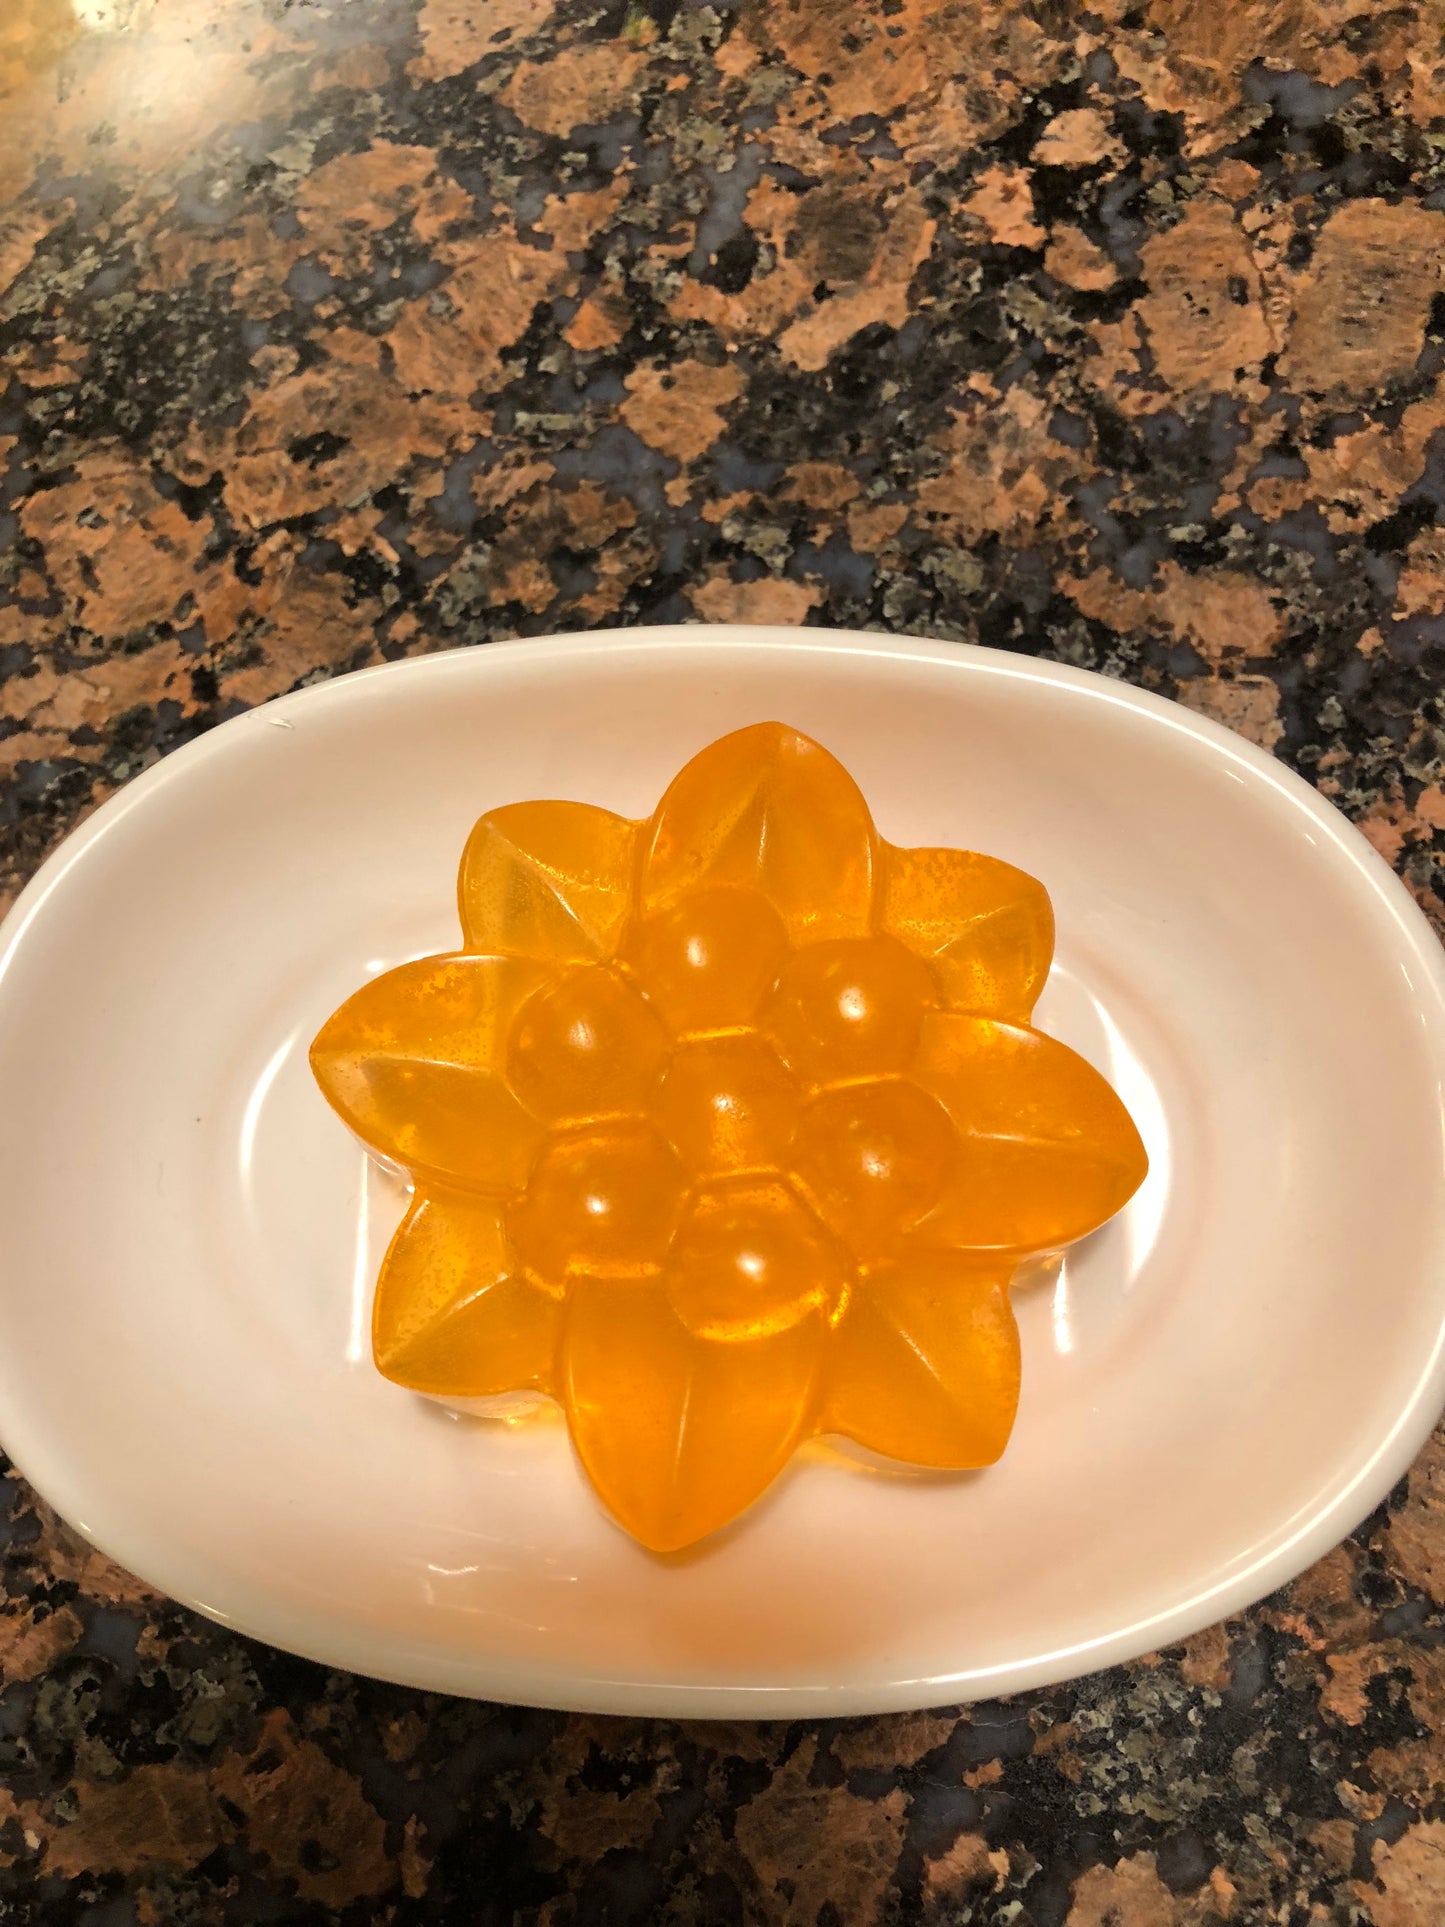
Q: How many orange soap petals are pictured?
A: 8